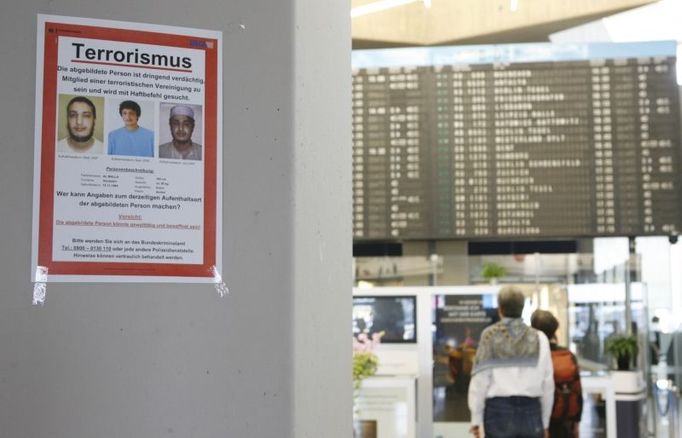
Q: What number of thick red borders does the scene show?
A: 1